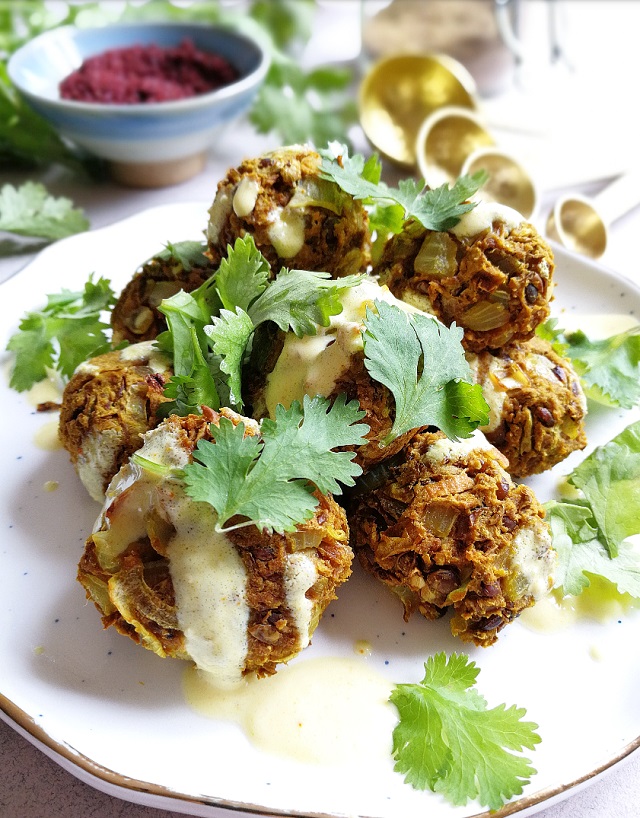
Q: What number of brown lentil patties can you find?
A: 8